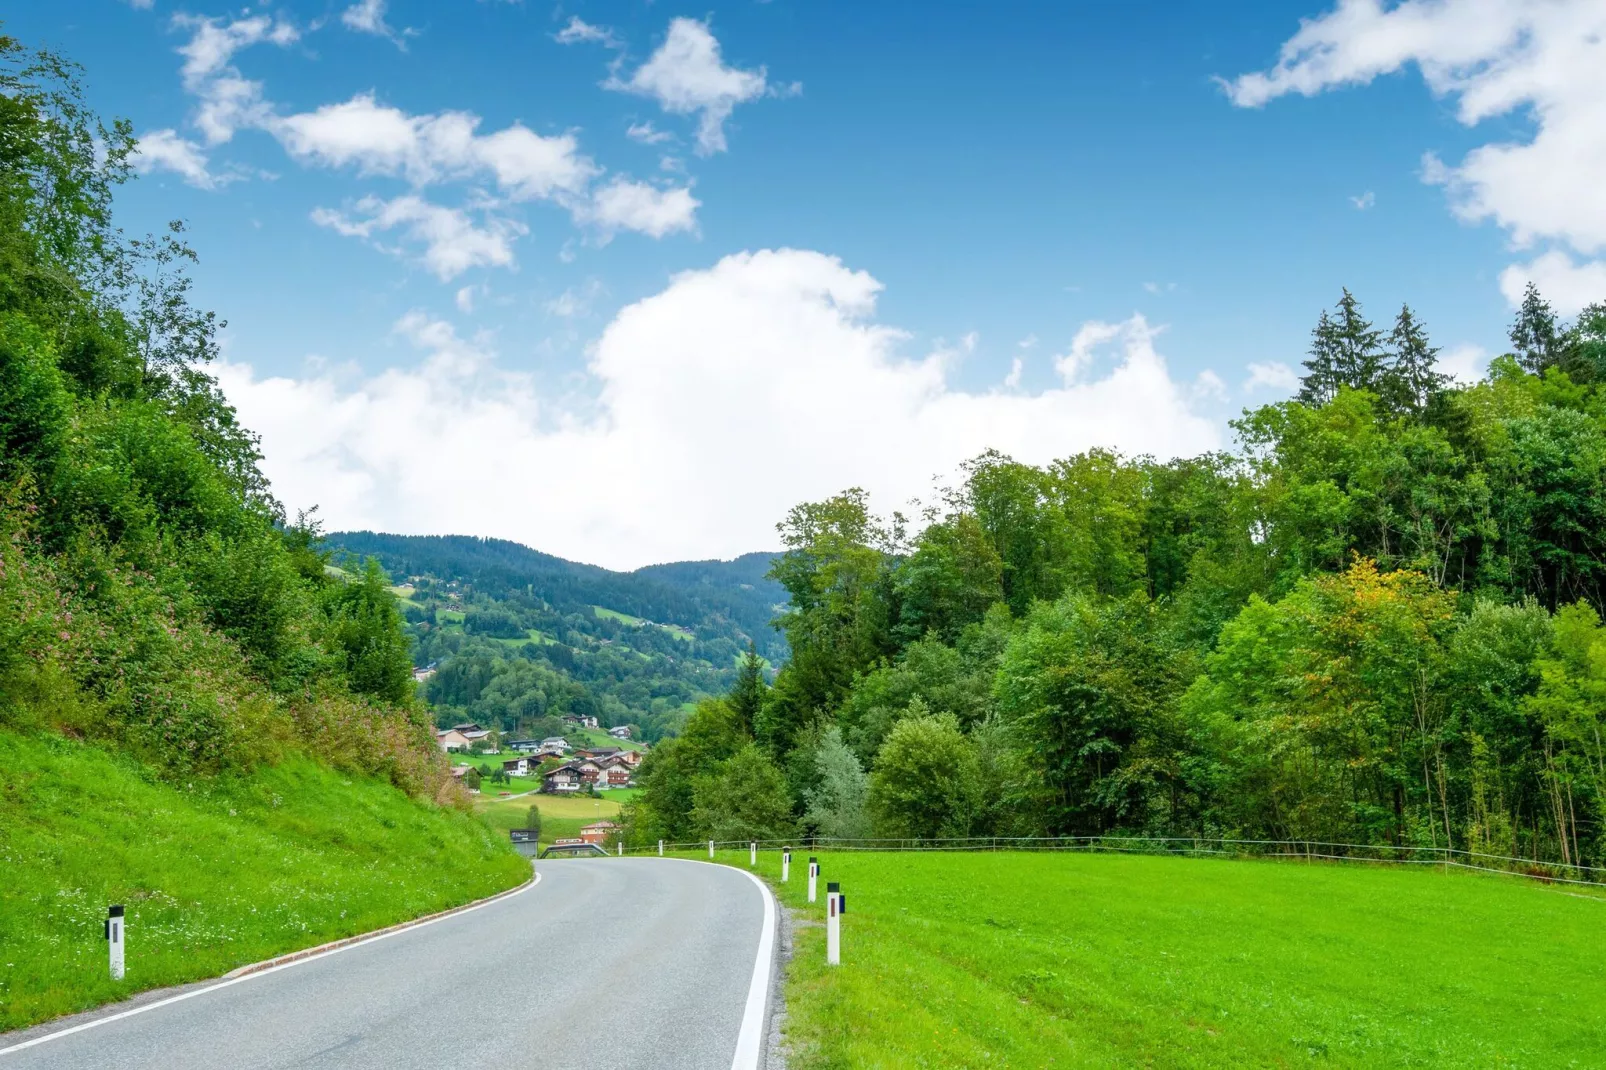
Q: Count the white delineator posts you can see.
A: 8